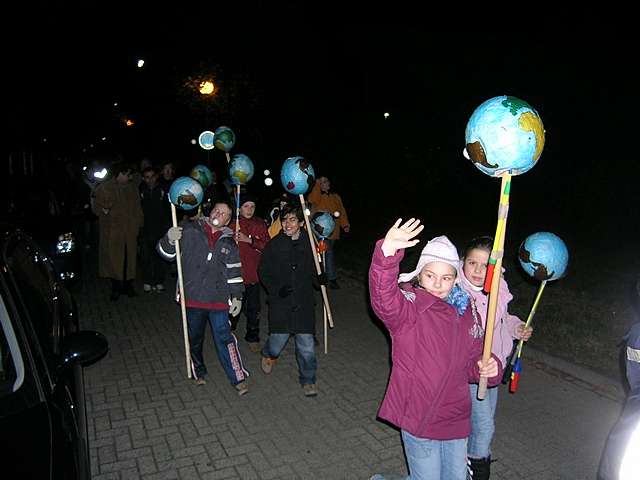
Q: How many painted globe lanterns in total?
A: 8